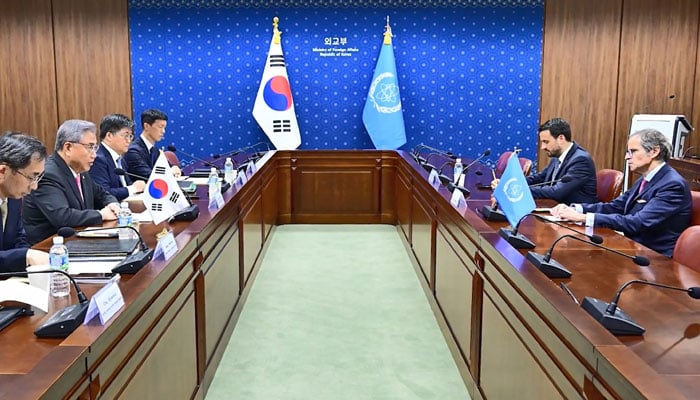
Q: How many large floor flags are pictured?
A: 2